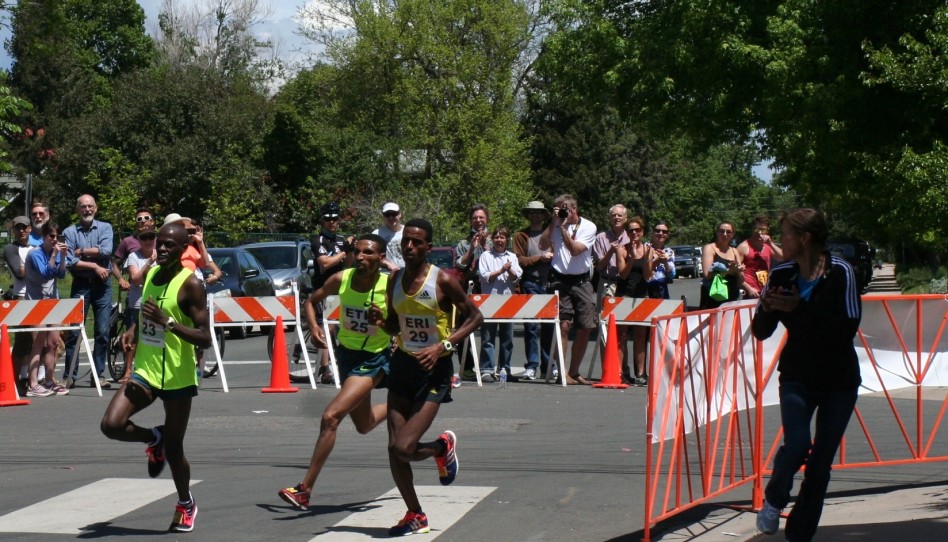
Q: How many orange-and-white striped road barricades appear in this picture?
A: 5